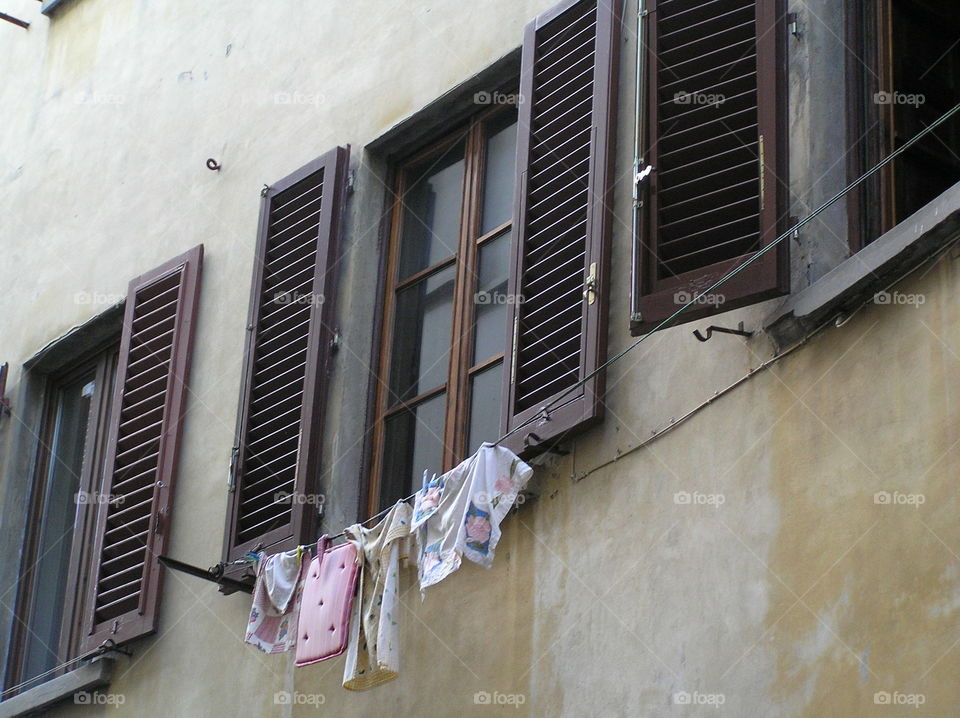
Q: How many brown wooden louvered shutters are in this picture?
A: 4